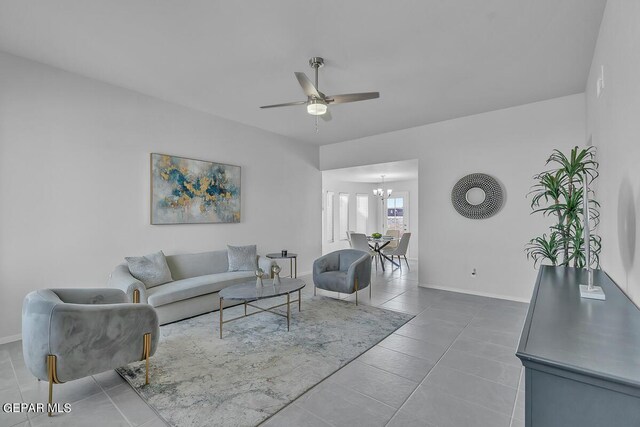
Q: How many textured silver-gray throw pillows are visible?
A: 2